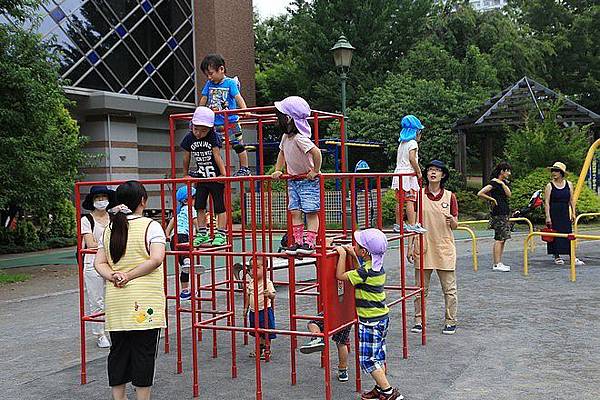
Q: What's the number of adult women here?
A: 5